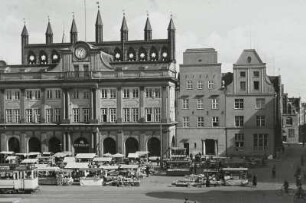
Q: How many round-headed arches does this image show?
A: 7